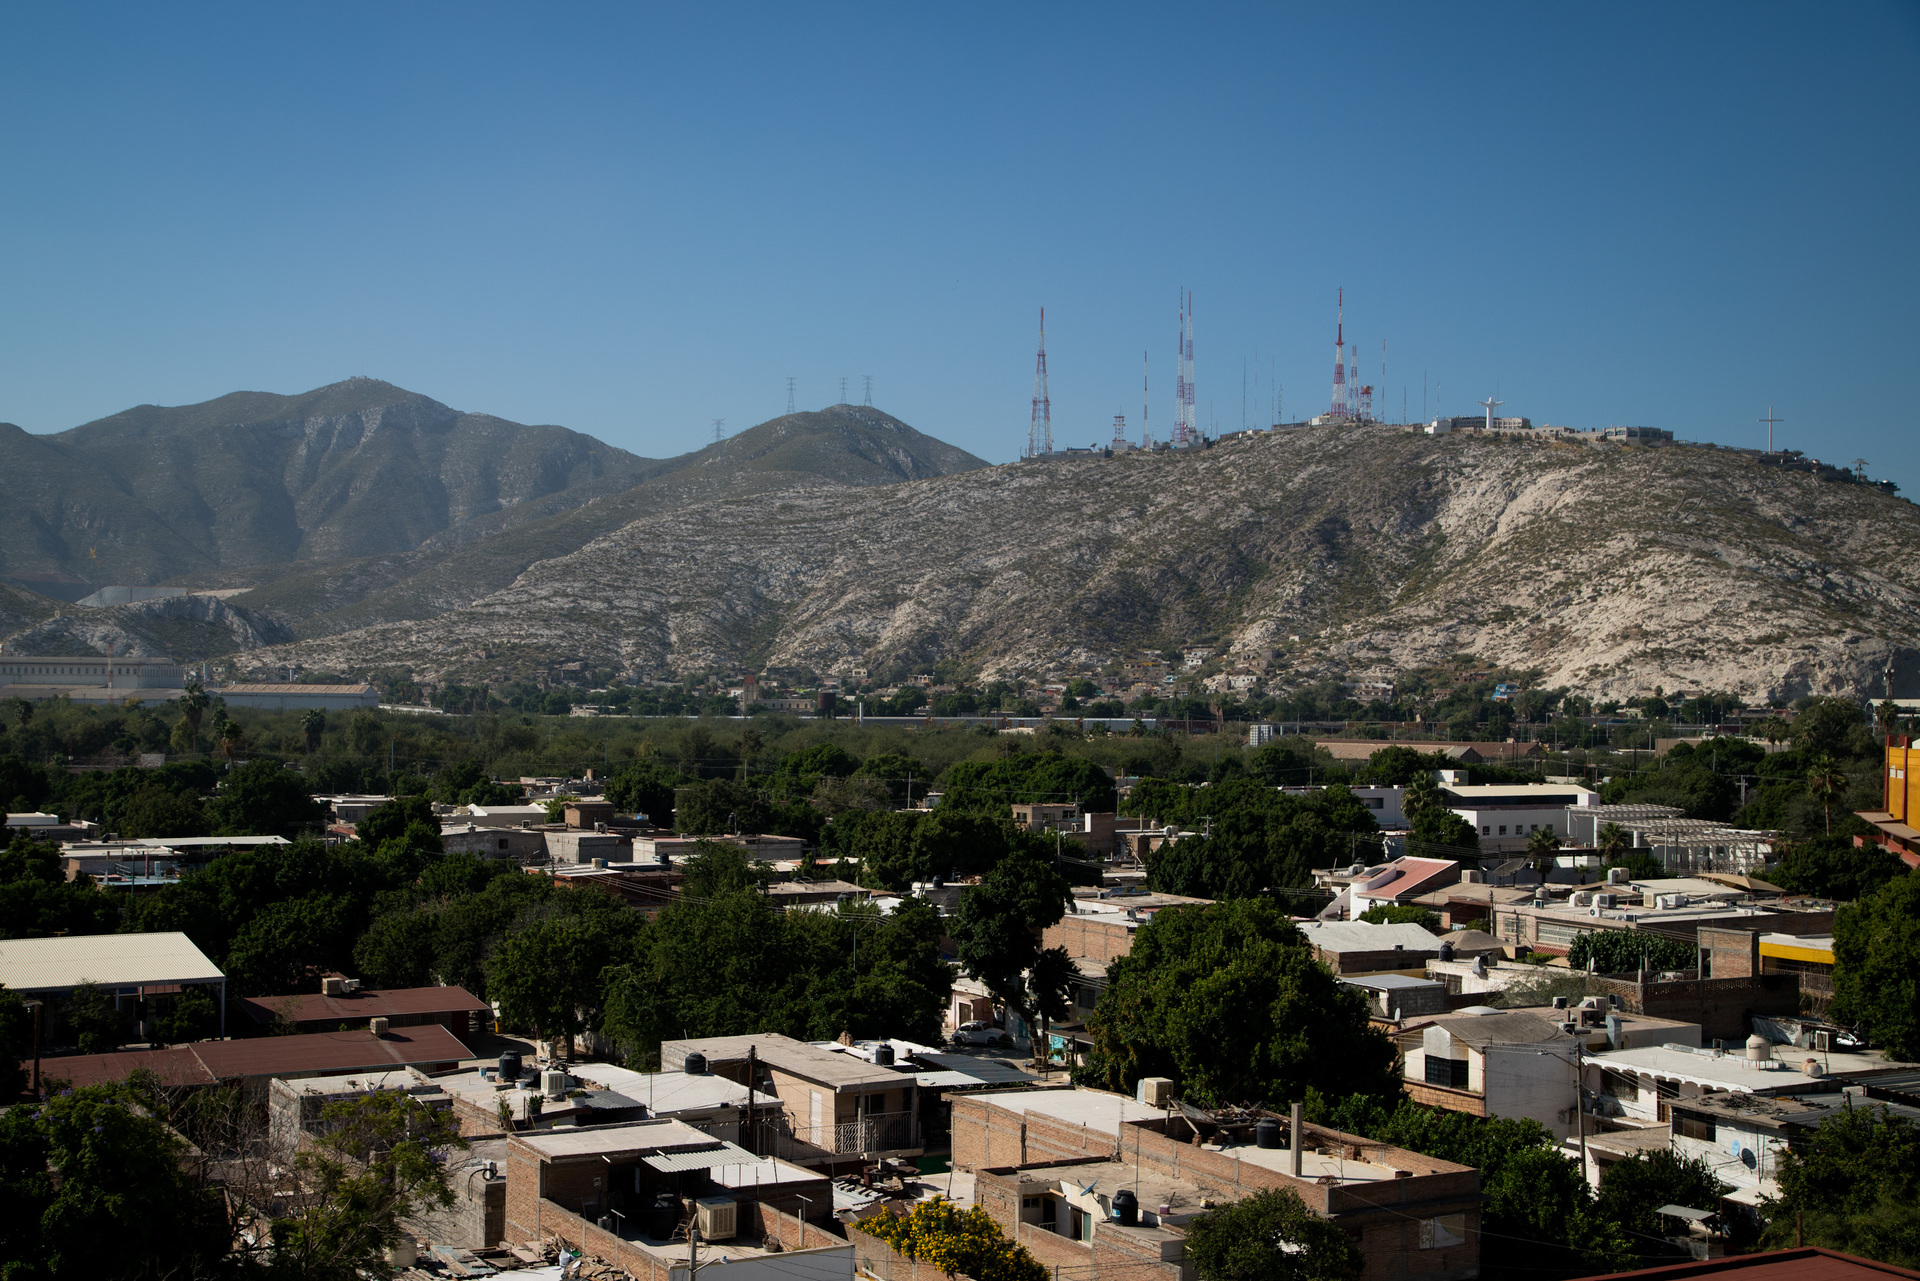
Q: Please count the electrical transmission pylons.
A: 4